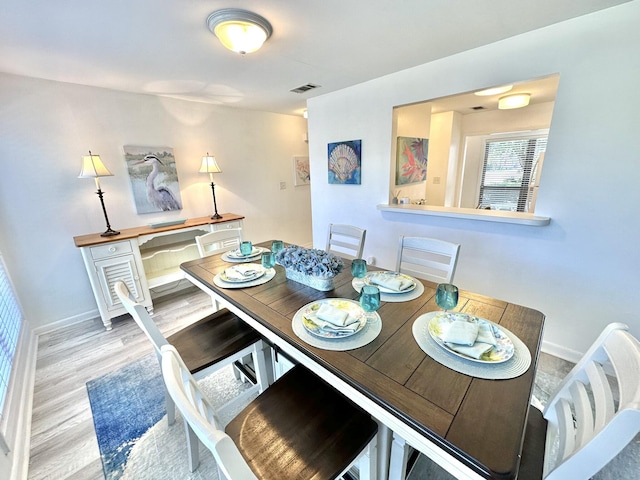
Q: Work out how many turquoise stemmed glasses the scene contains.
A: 6